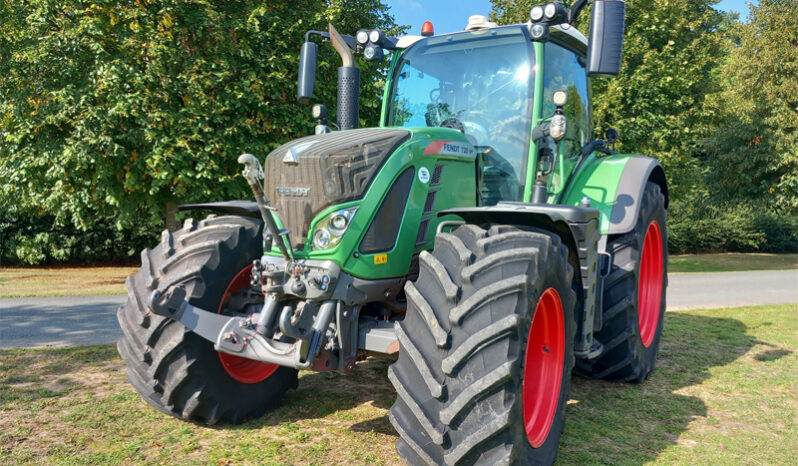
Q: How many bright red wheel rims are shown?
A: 3